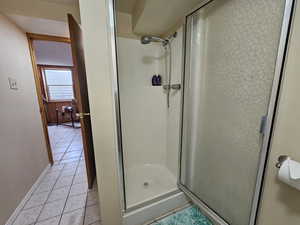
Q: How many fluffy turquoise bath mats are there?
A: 1